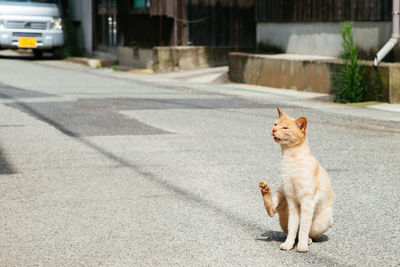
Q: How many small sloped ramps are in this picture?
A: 1